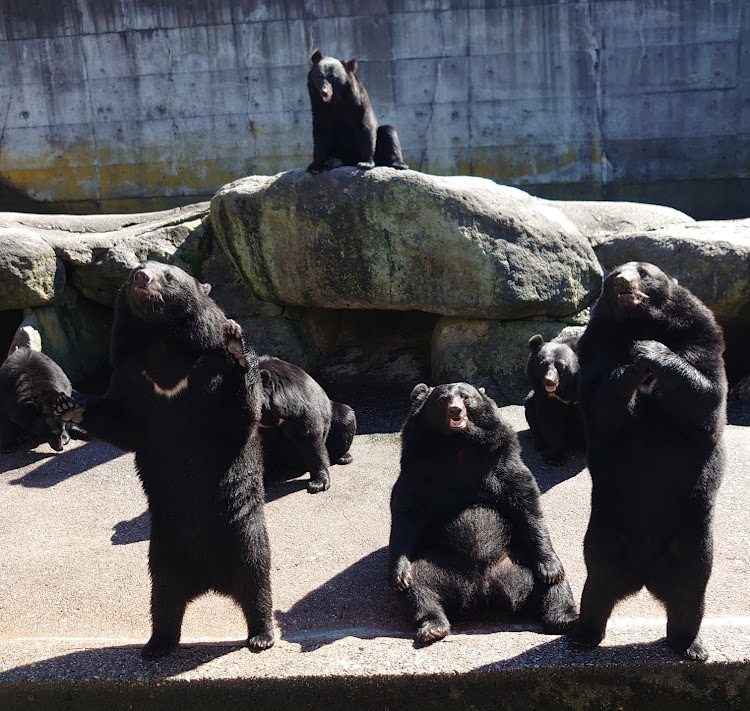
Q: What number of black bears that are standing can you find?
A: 2